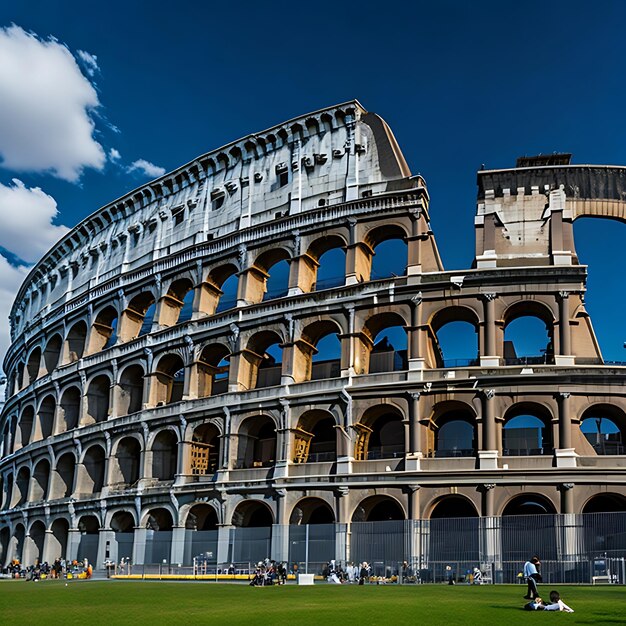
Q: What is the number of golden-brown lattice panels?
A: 3